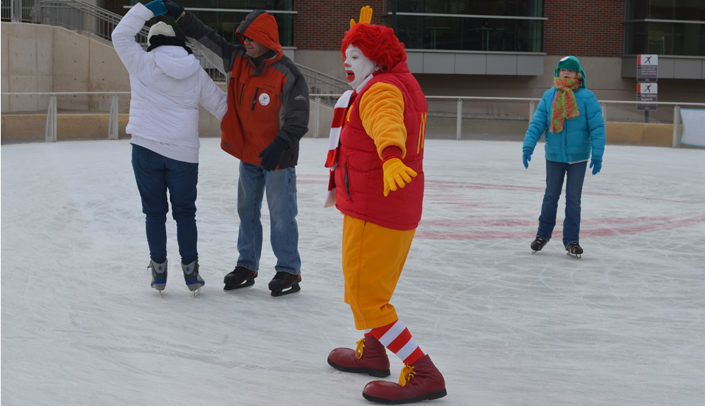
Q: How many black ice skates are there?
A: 4